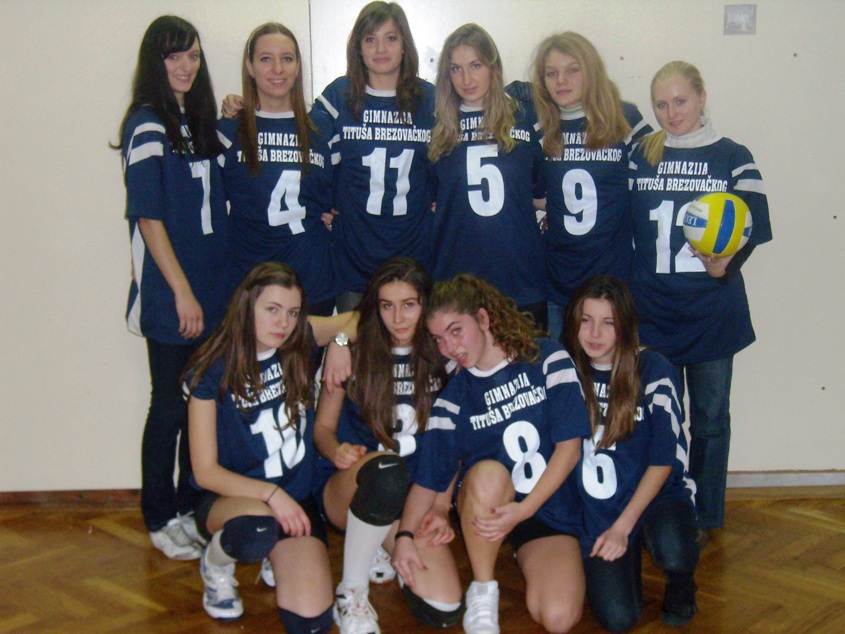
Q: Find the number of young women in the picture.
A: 10